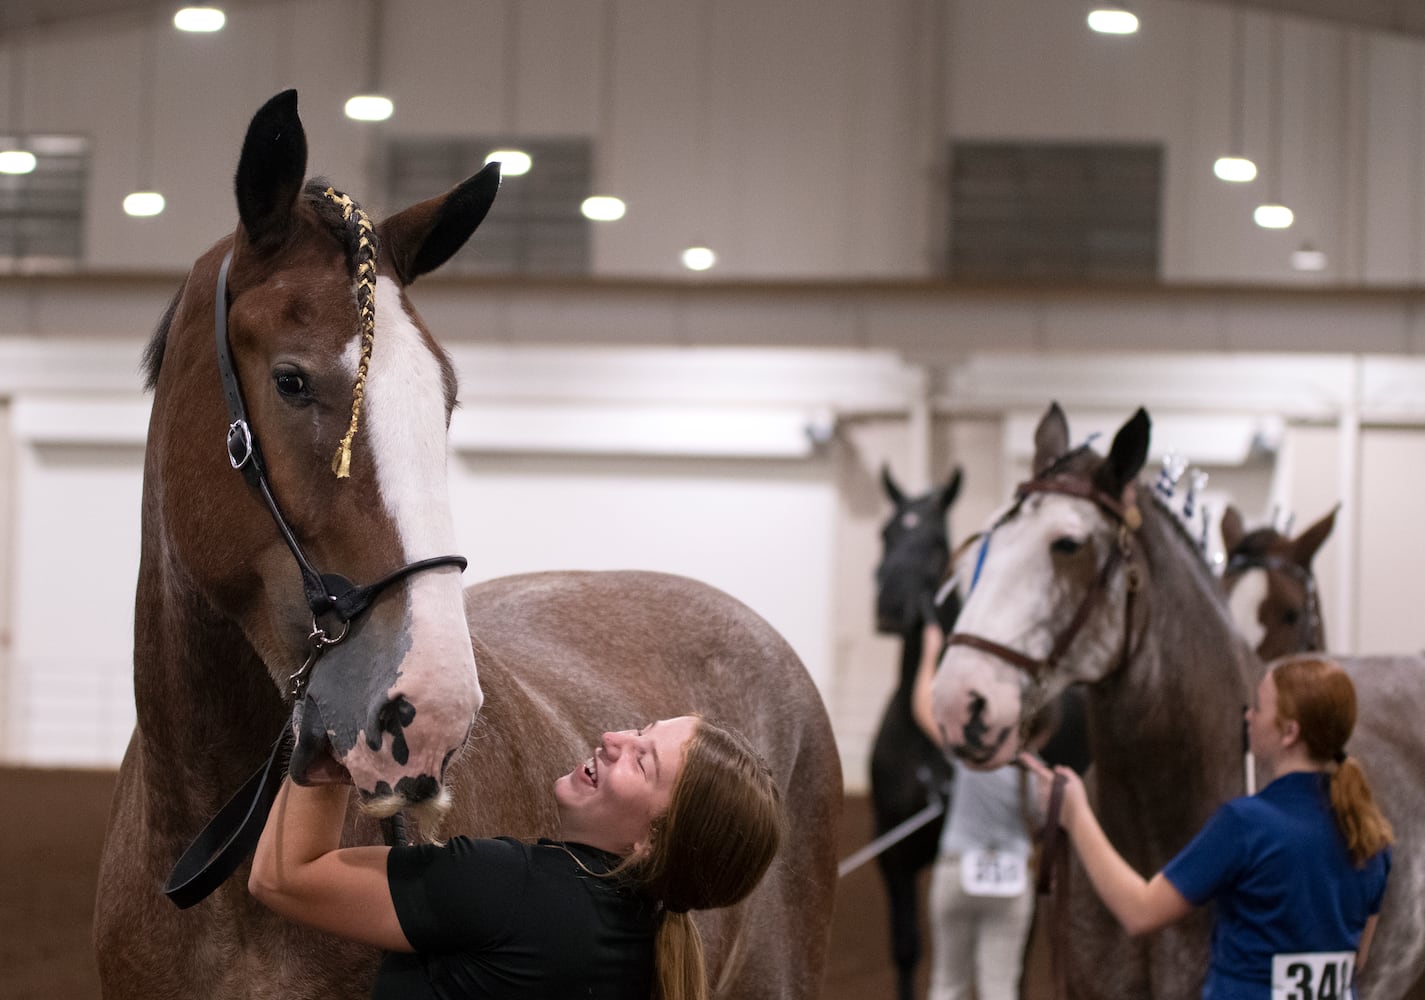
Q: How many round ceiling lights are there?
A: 11